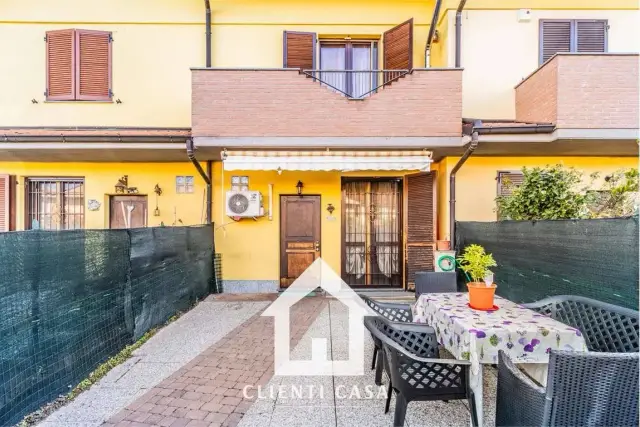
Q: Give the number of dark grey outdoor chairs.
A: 5